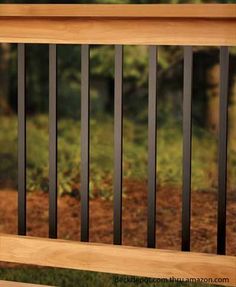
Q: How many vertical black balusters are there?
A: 7